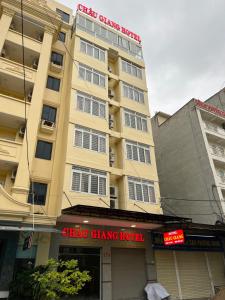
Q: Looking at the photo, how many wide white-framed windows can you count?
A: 10